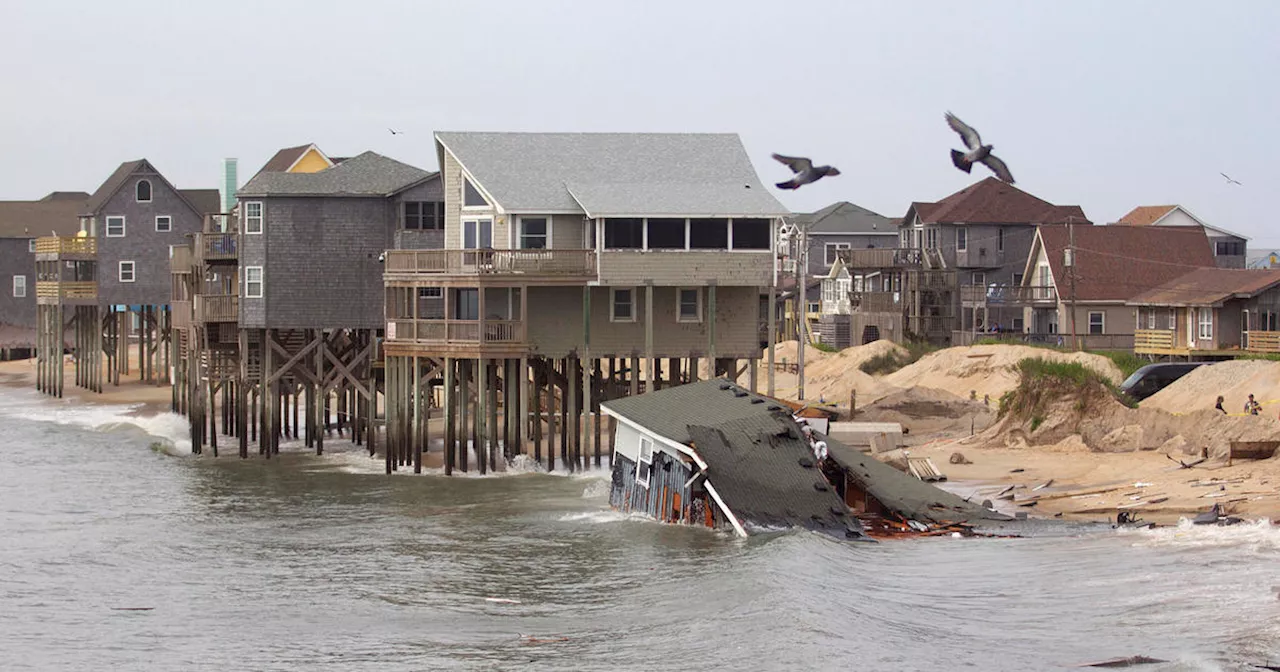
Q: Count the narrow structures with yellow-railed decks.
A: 1